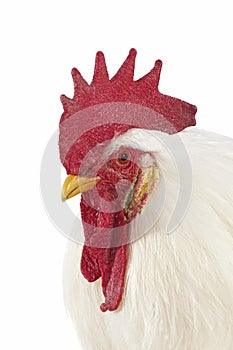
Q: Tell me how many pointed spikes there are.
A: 5